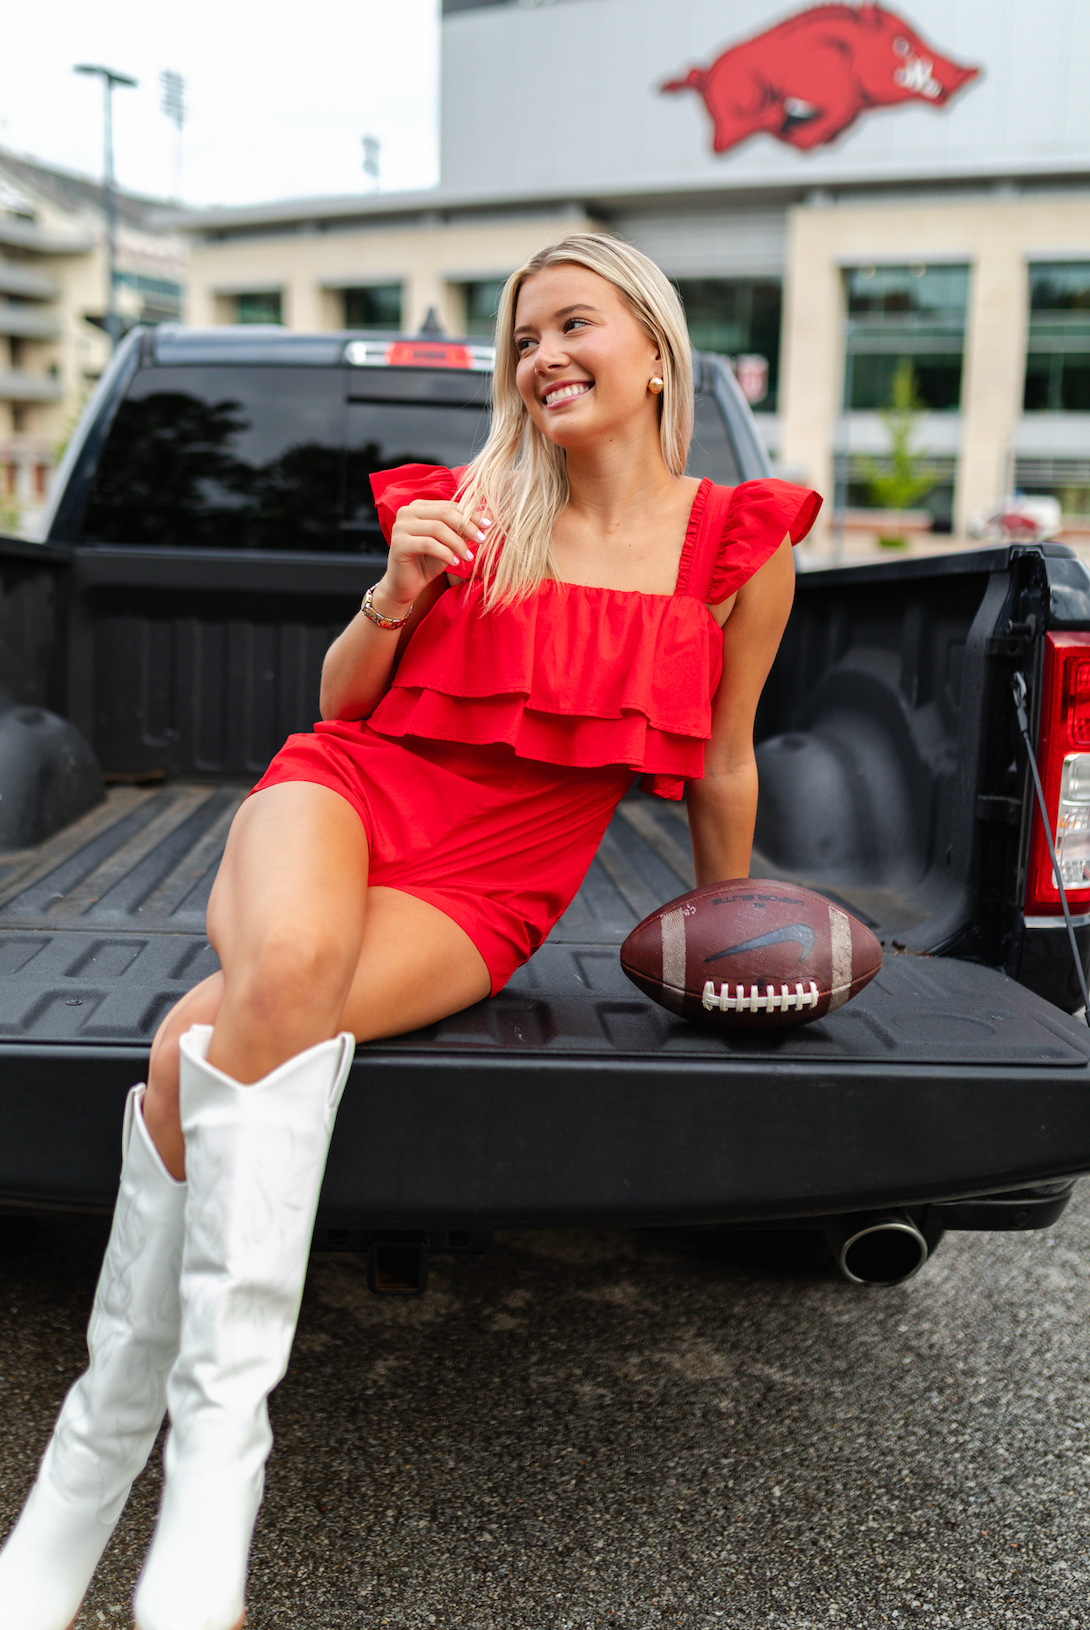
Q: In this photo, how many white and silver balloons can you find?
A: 0